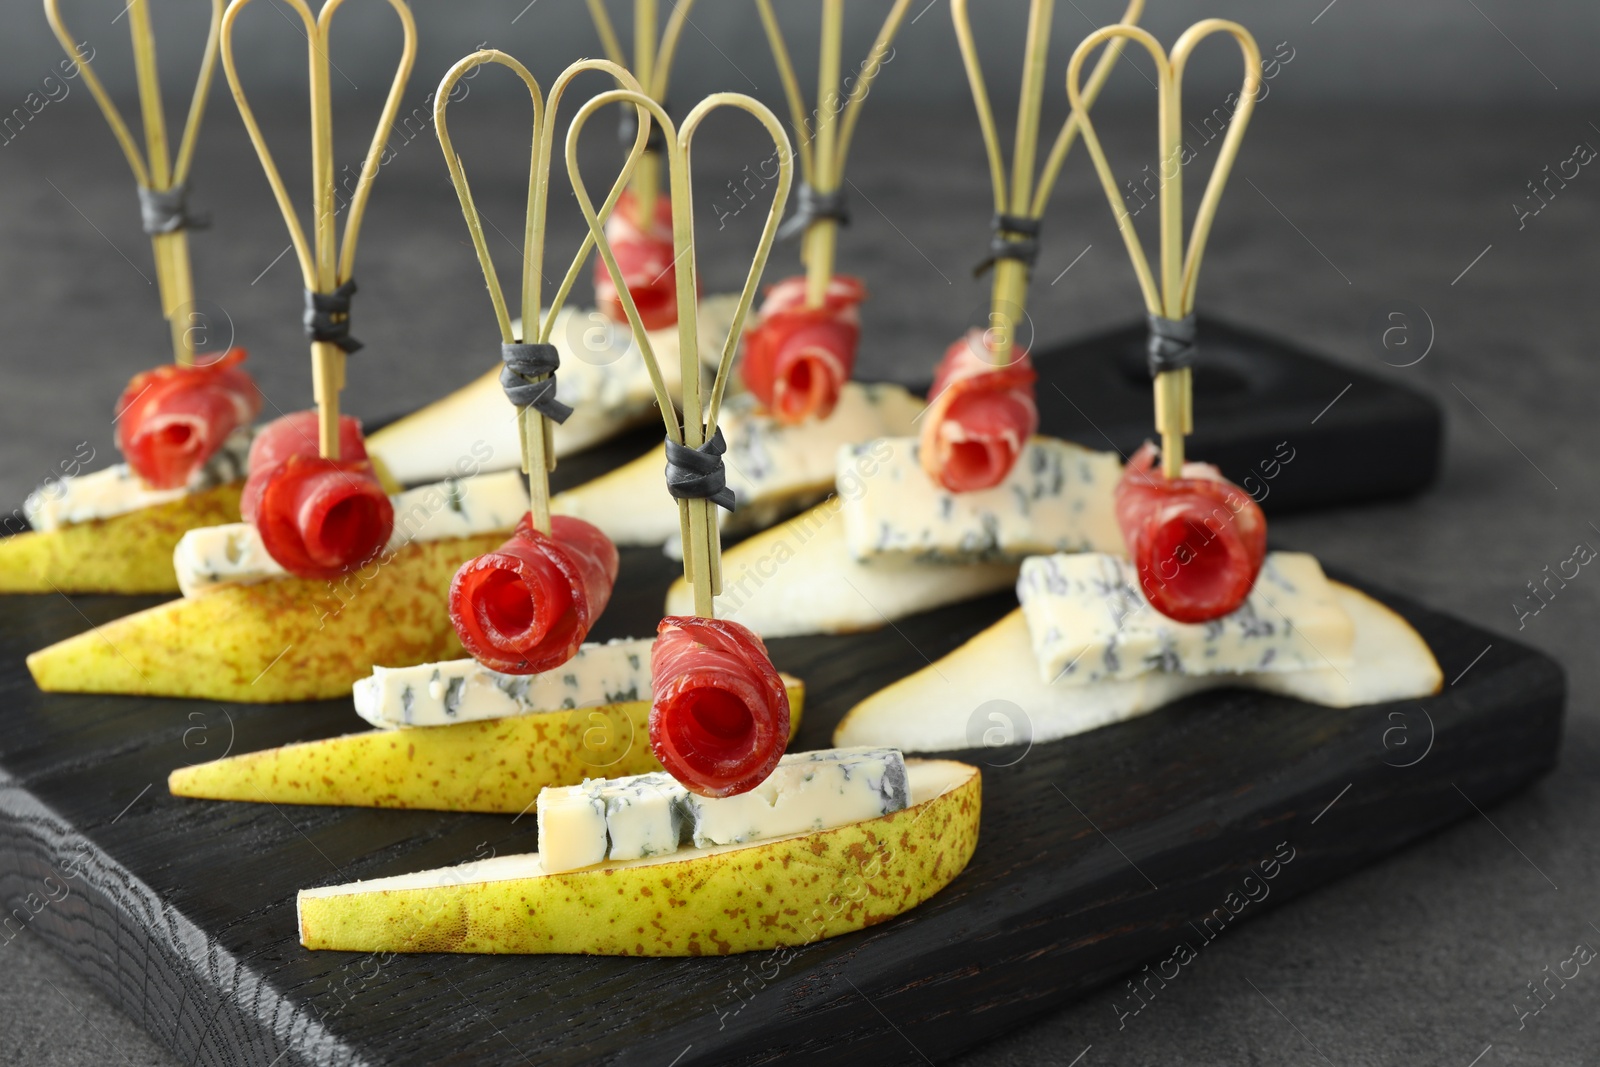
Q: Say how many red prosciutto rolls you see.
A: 8